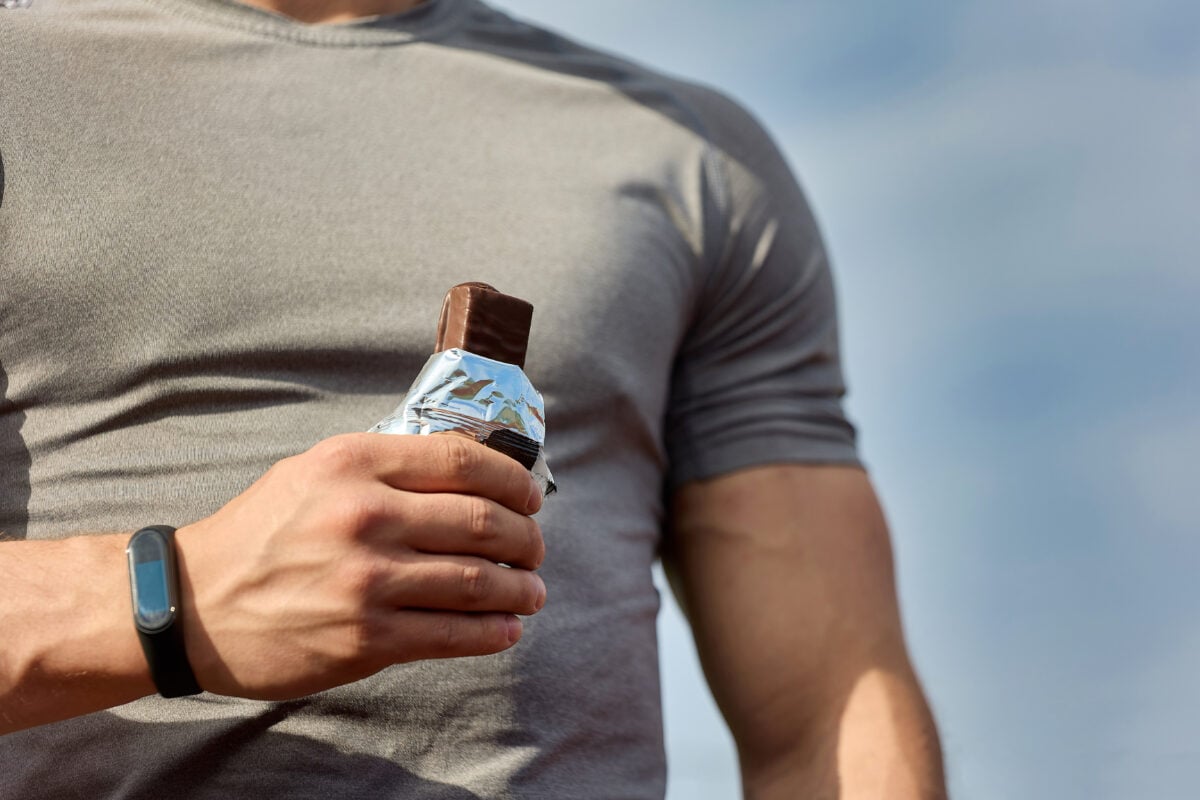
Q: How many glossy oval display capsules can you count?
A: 1